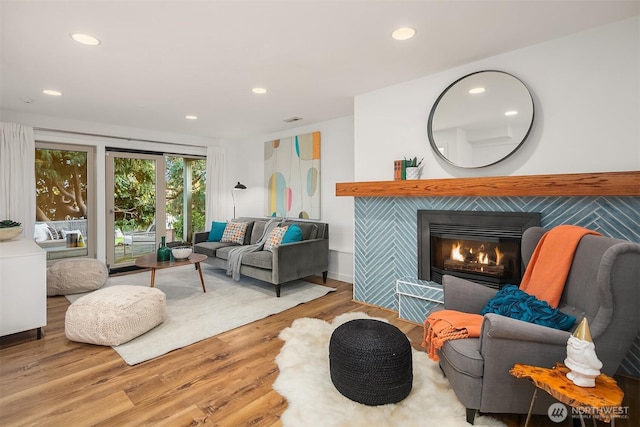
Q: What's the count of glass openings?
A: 3